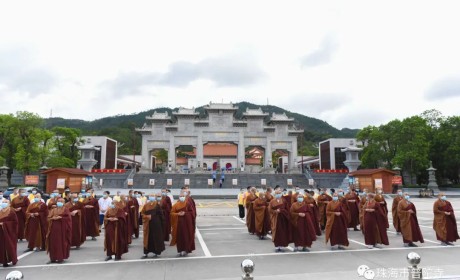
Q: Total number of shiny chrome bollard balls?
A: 3